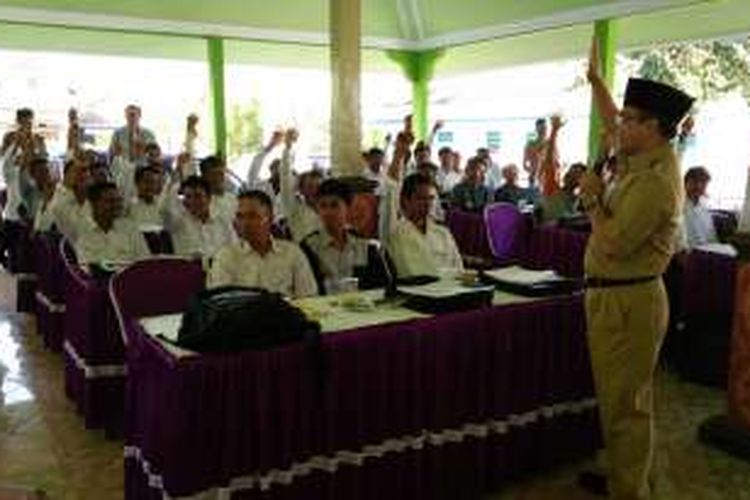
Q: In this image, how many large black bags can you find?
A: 1